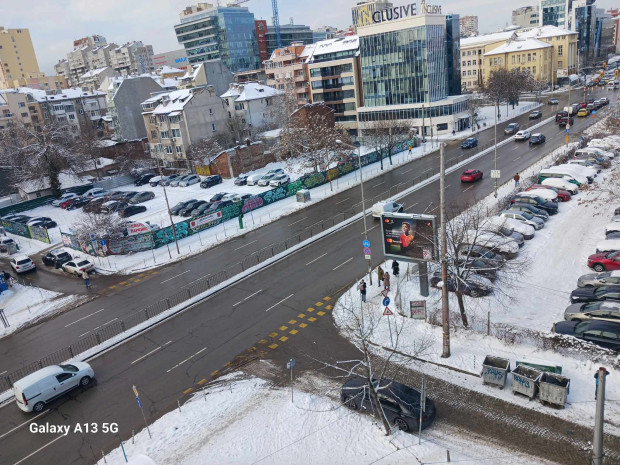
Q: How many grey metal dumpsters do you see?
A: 3